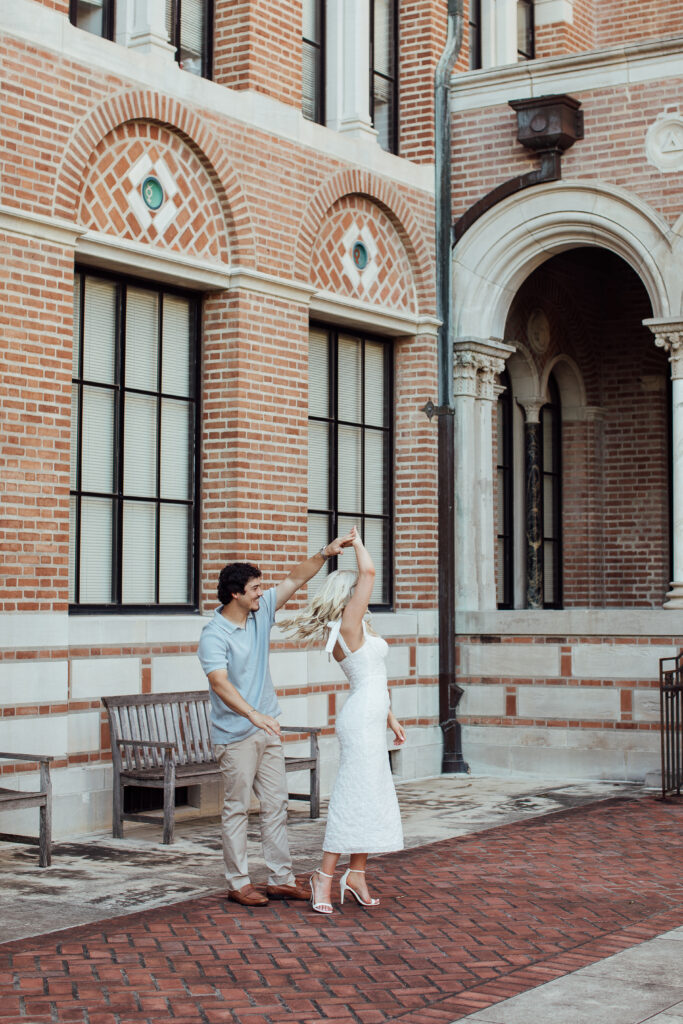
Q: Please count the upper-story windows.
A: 6